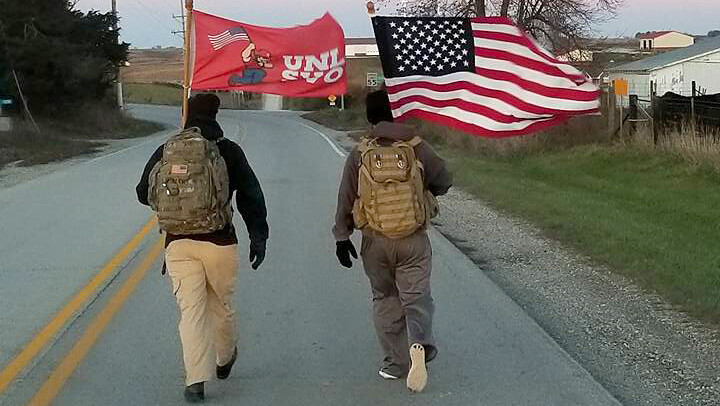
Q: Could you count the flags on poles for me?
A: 2